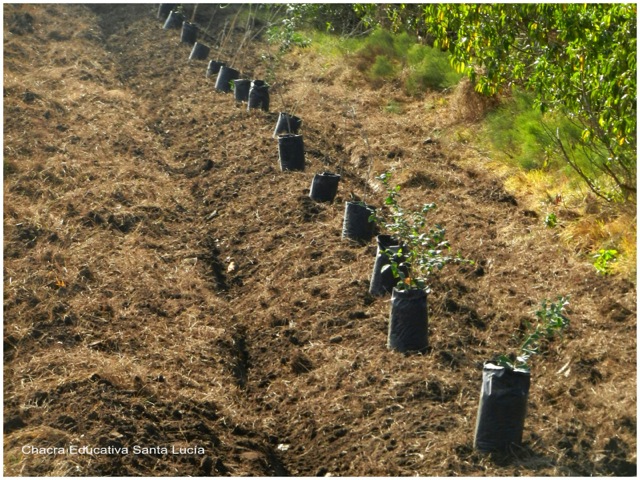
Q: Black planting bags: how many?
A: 15